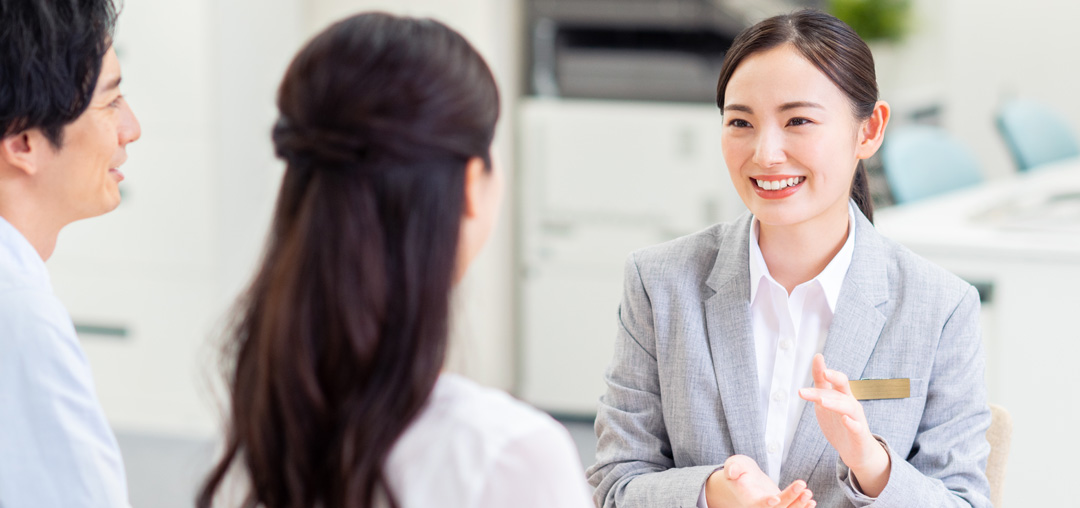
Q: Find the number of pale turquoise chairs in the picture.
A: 2